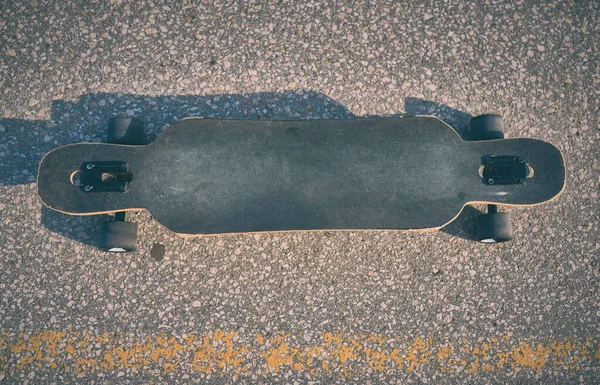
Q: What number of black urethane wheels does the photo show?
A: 4